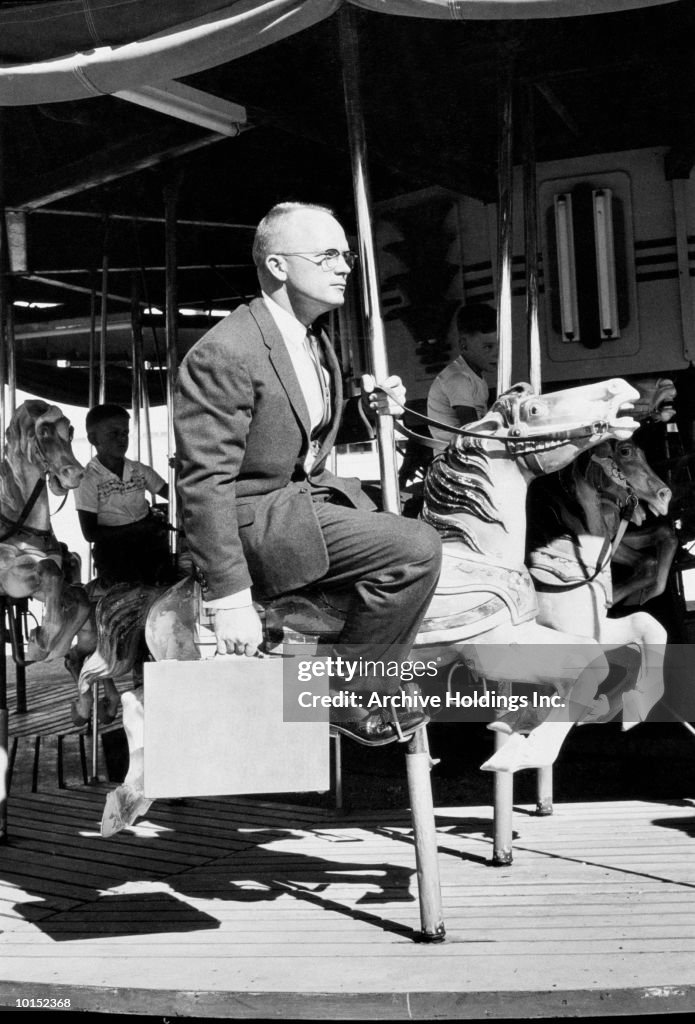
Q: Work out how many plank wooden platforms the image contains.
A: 1